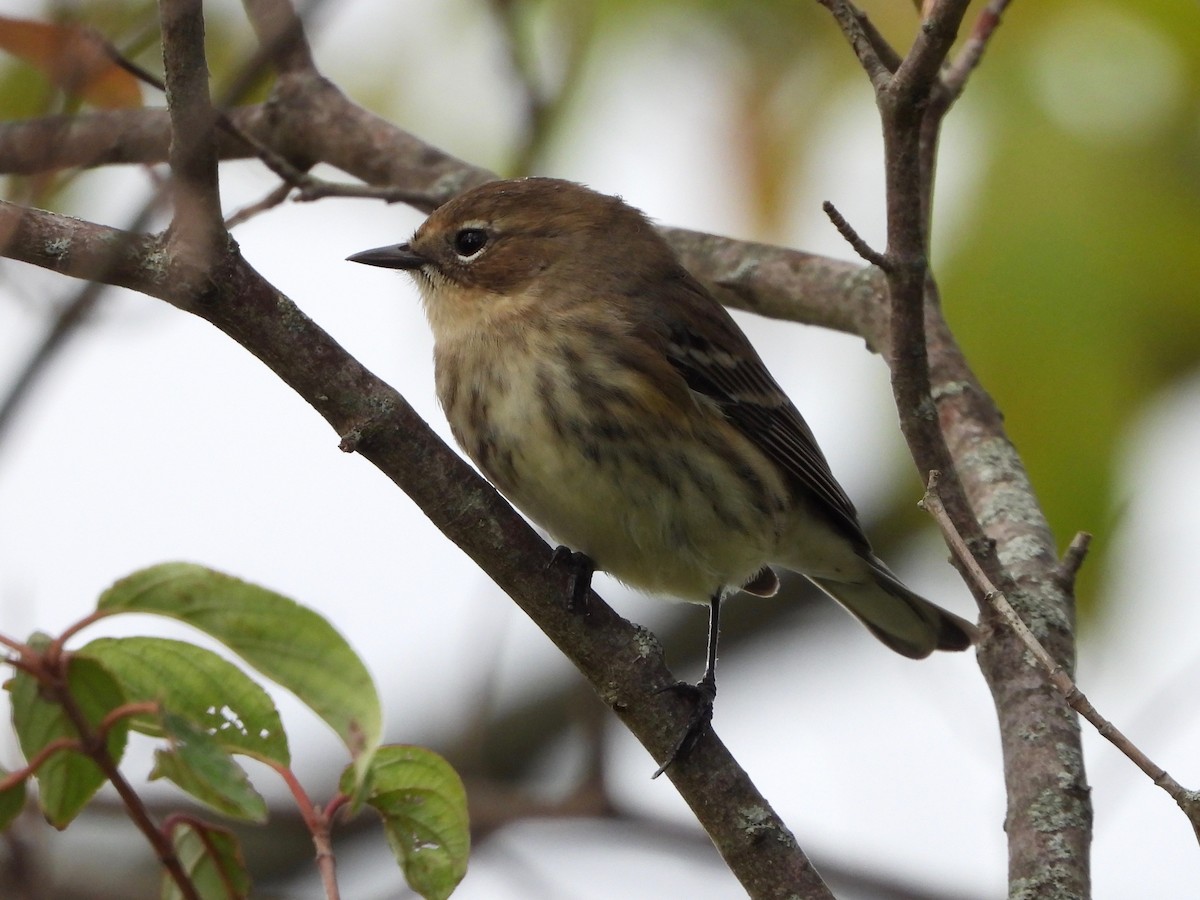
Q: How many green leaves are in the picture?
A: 7